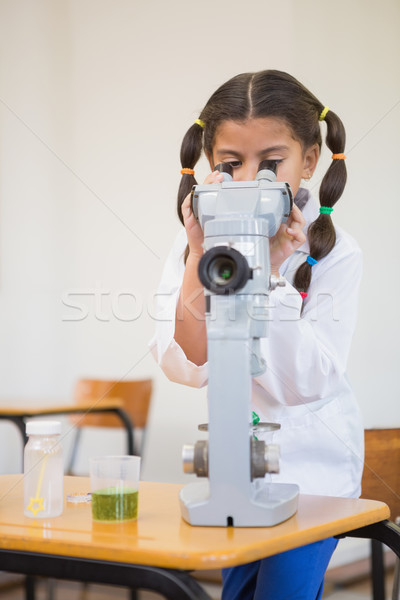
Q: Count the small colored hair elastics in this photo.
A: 7